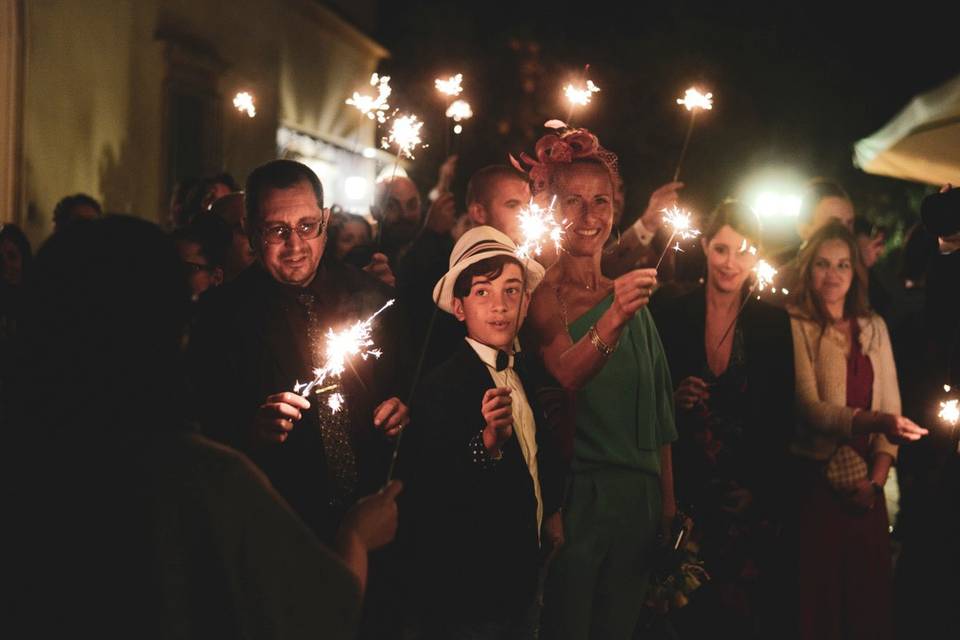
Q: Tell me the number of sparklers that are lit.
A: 12